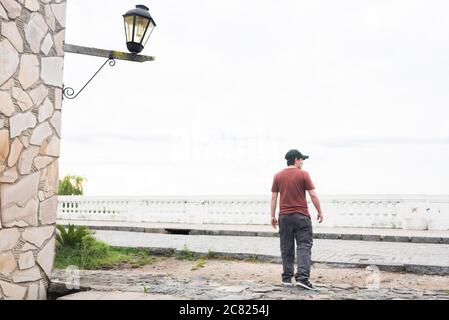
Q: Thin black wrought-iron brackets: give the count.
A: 1